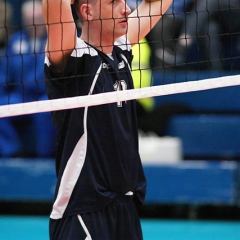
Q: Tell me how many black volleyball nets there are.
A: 1